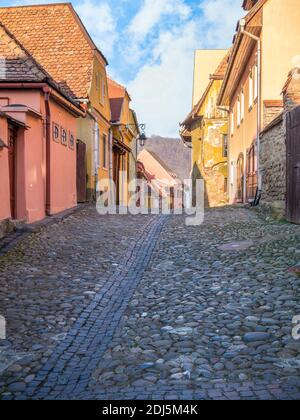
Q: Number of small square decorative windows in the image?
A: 3